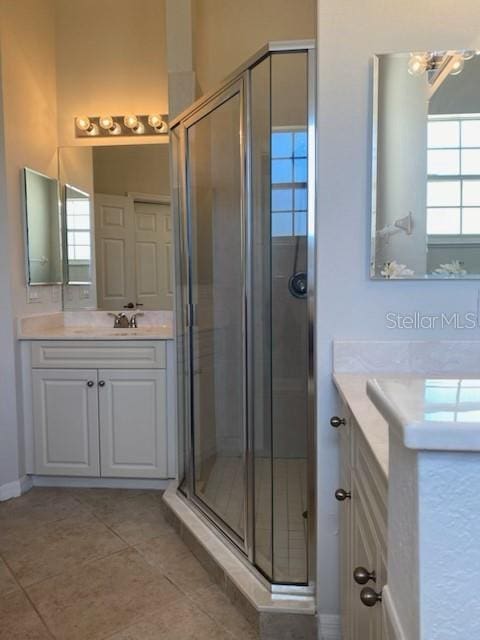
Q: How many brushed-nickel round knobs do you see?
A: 6